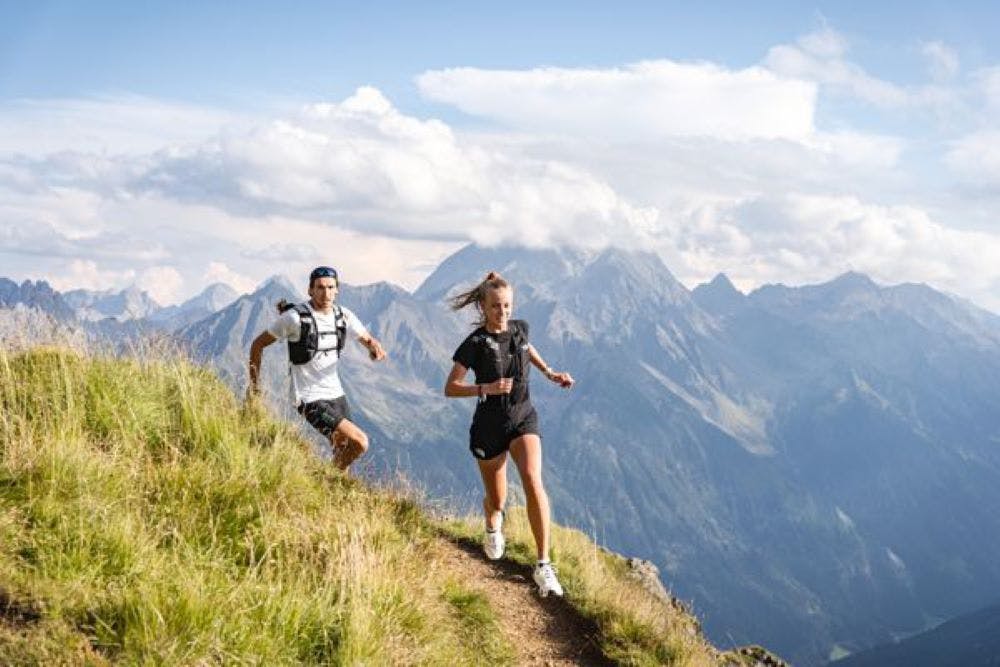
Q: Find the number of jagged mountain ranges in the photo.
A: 1